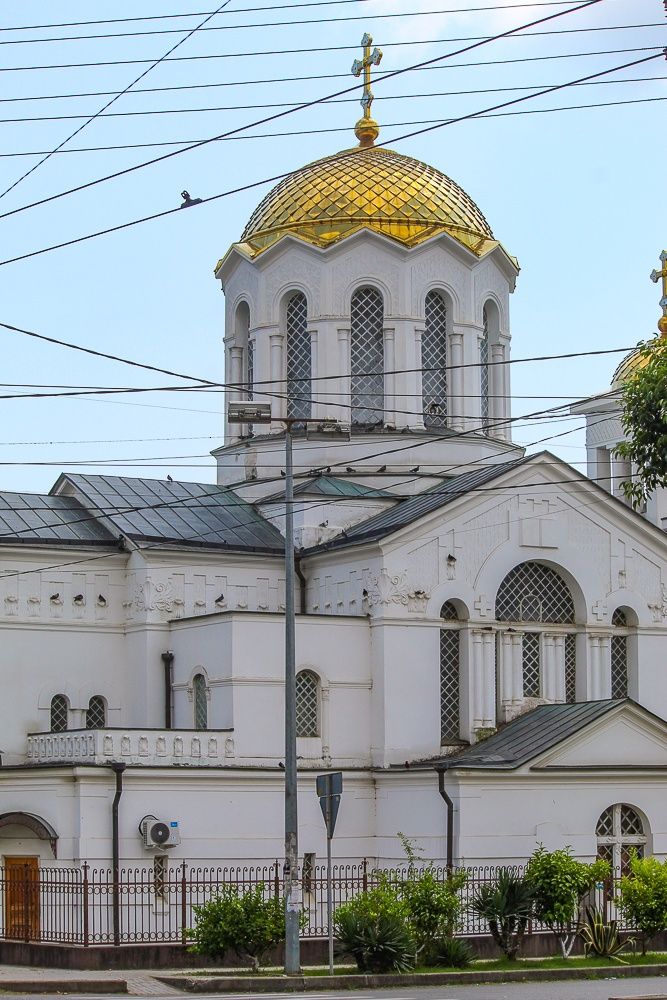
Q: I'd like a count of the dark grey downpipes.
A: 4